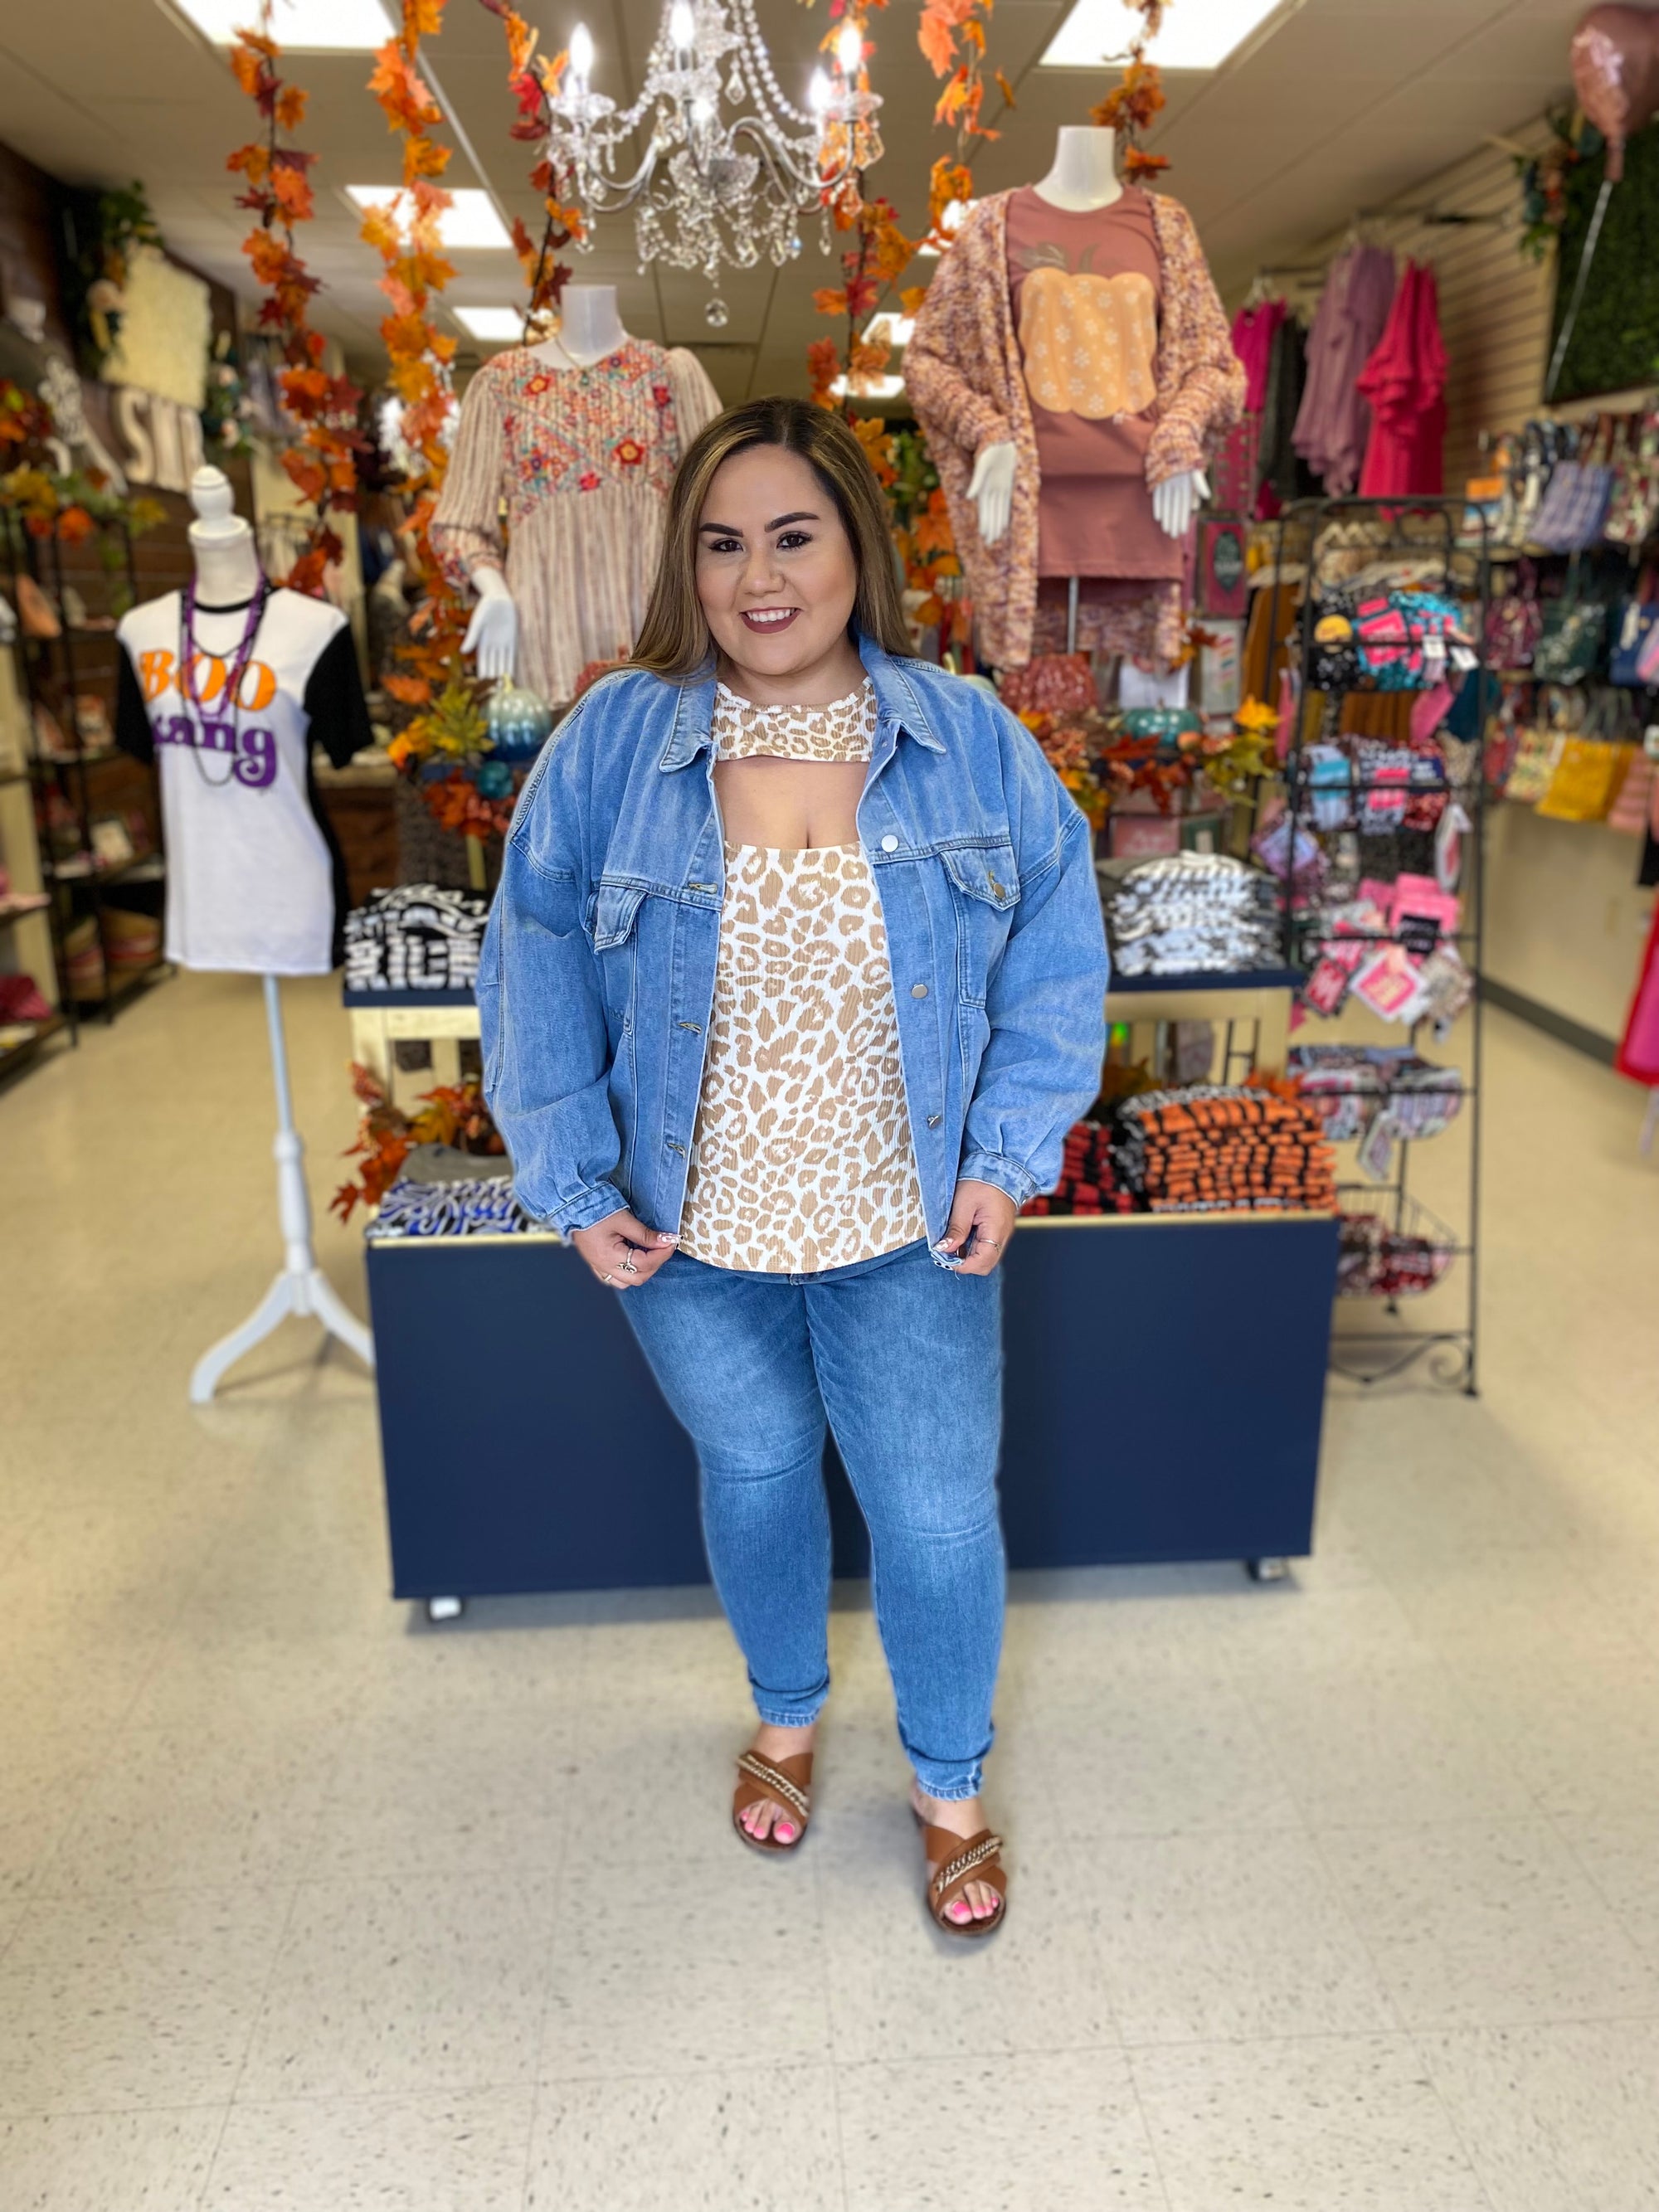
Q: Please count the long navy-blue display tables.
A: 1